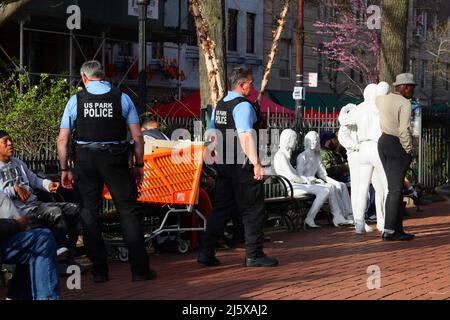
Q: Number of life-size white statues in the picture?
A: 4